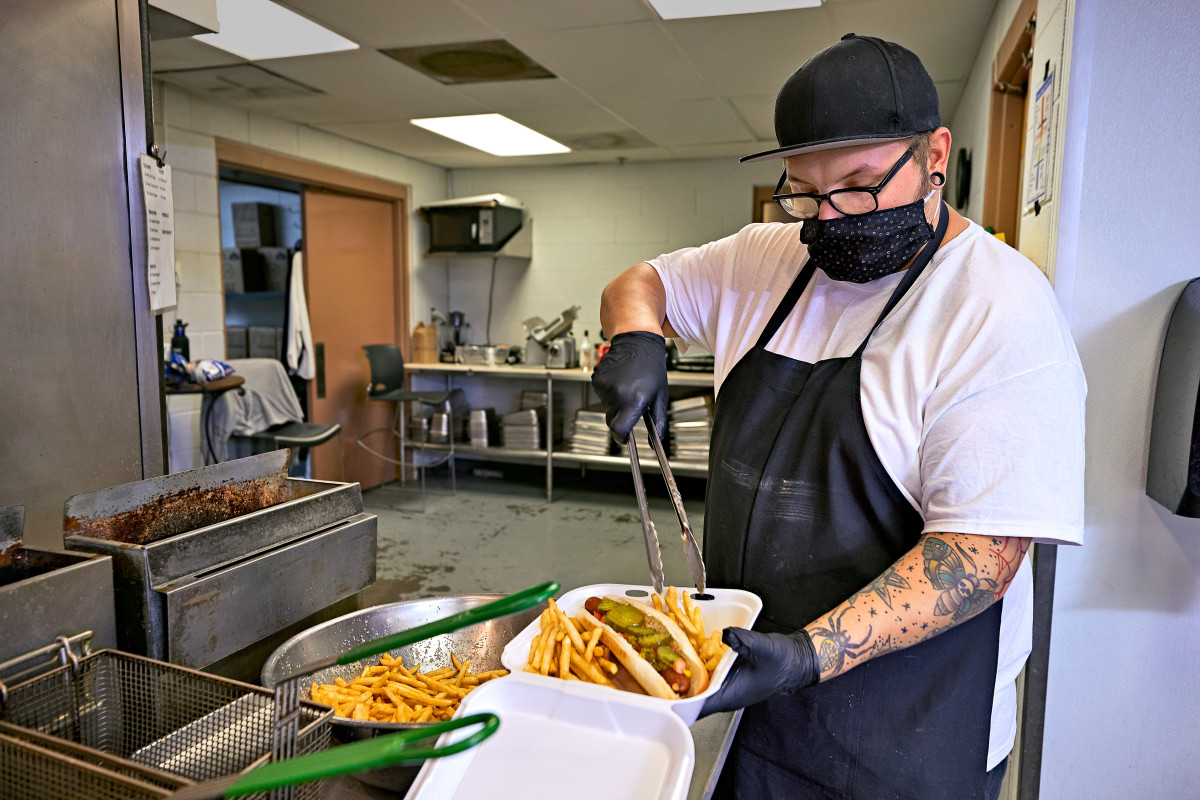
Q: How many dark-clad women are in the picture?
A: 0